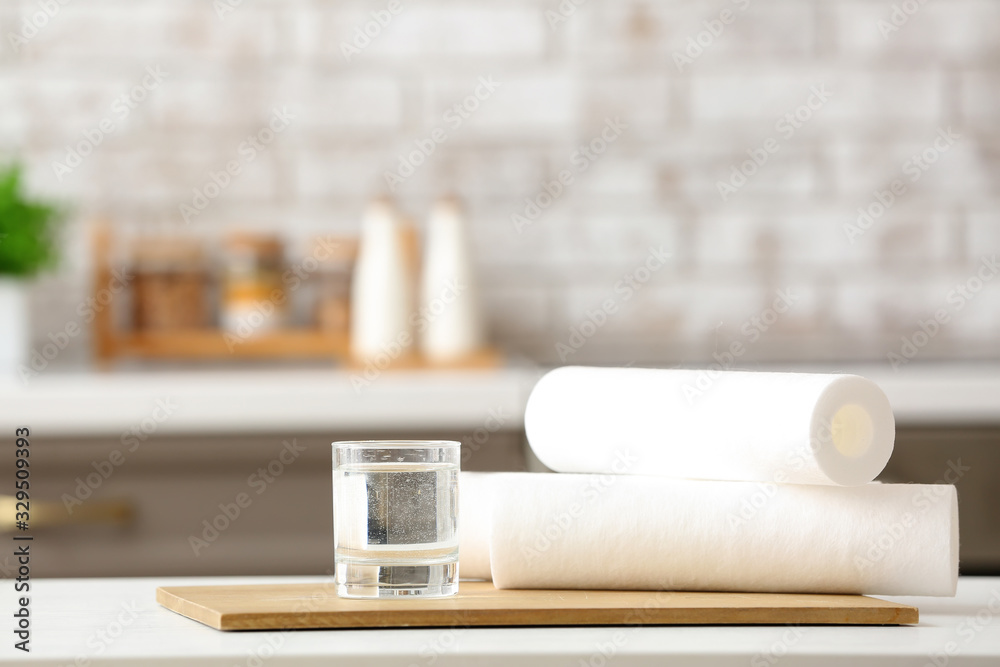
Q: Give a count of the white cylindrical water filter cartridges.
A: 3